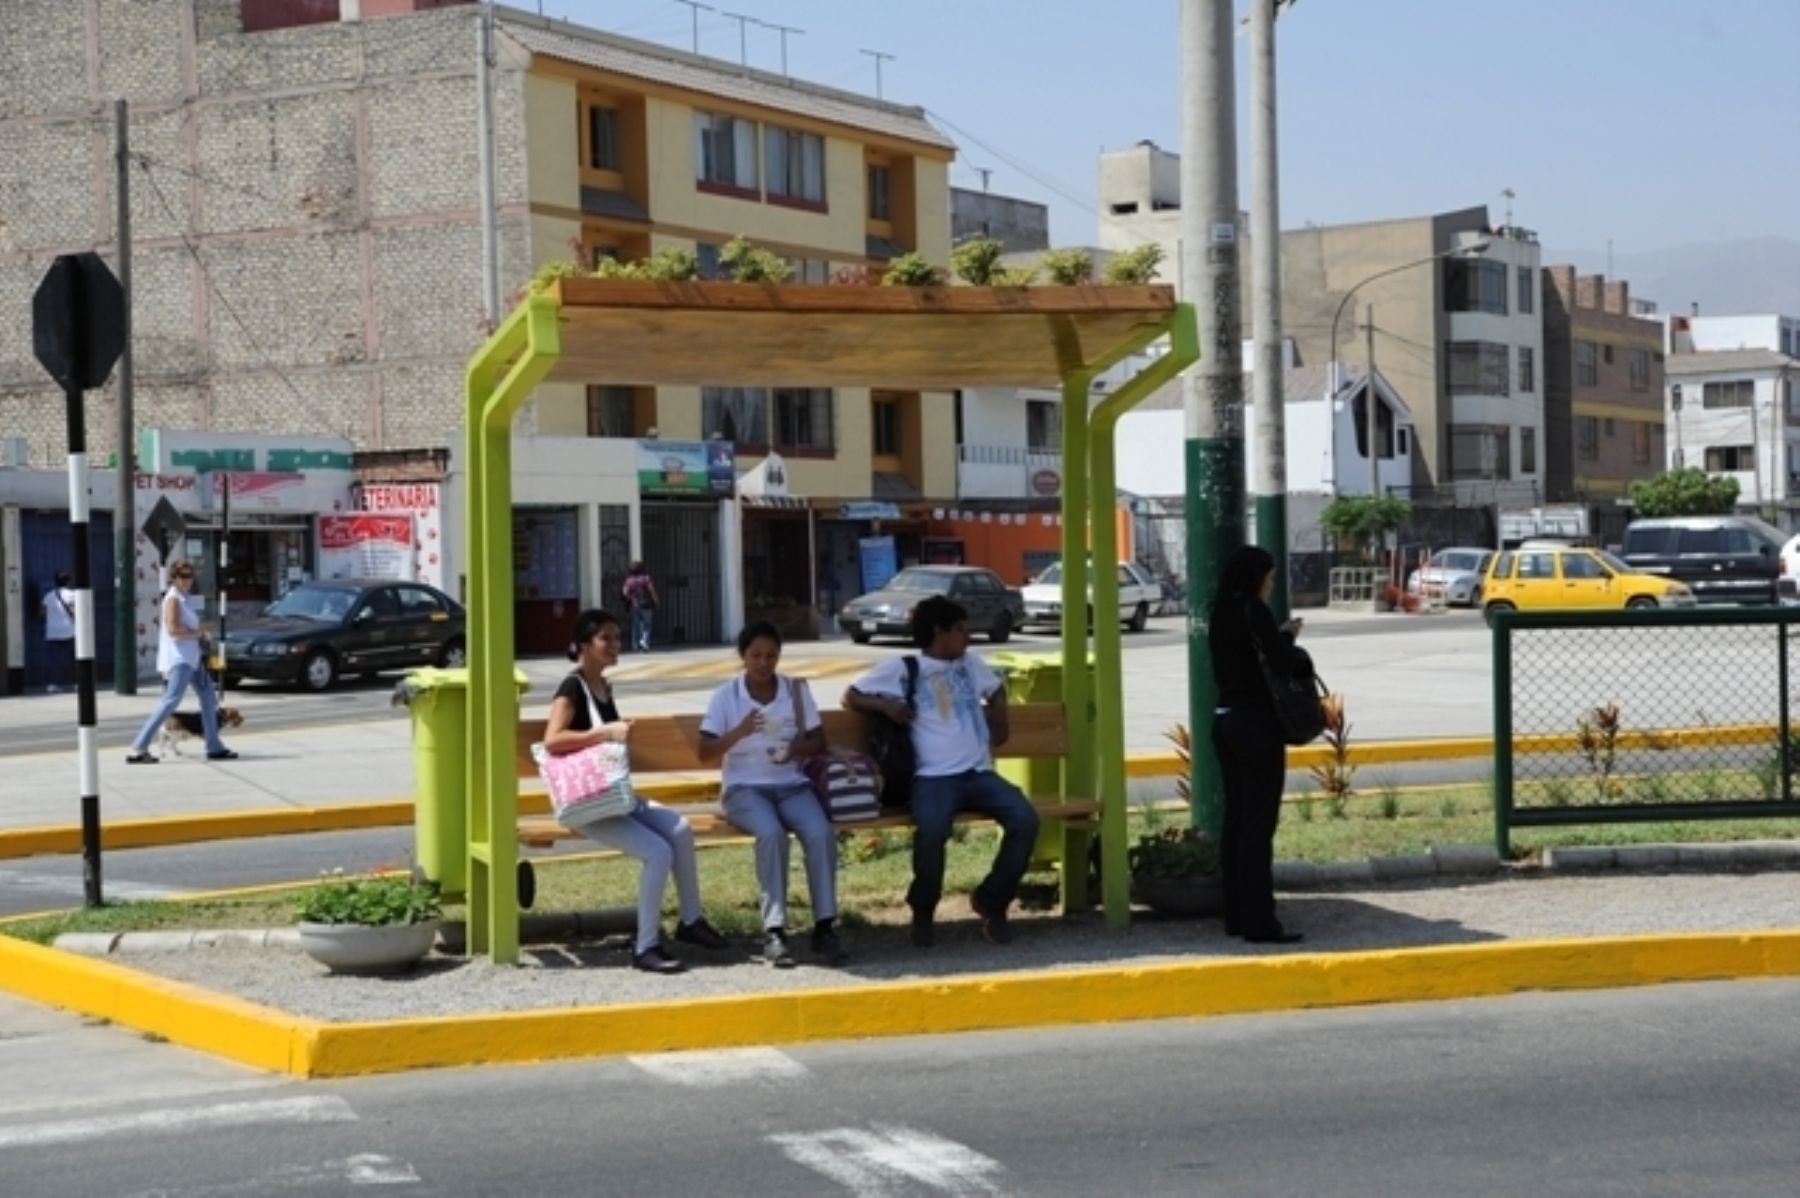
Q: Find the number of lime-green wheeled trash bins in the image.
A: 2